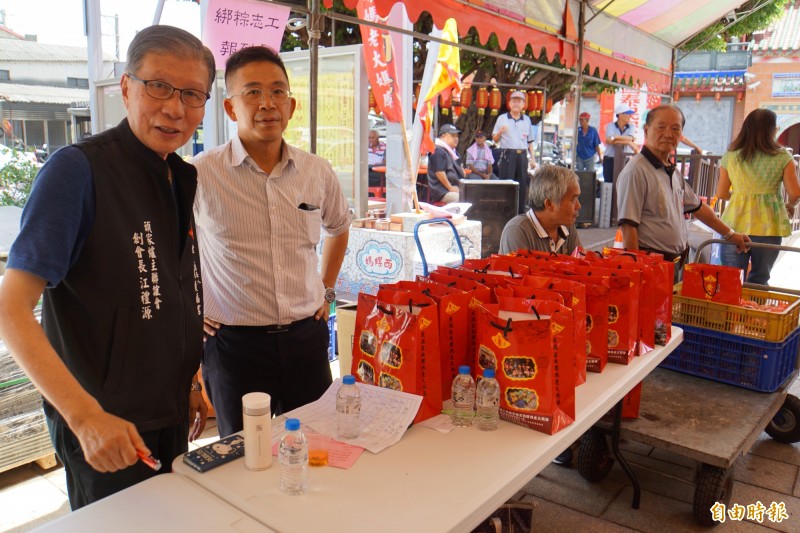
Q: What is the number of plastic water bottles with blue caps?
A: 4